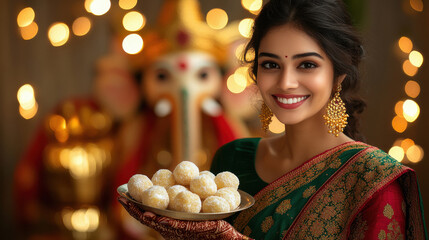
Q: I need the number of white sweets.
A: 11